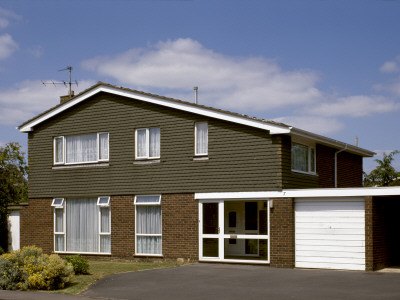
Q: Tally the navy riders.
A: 0